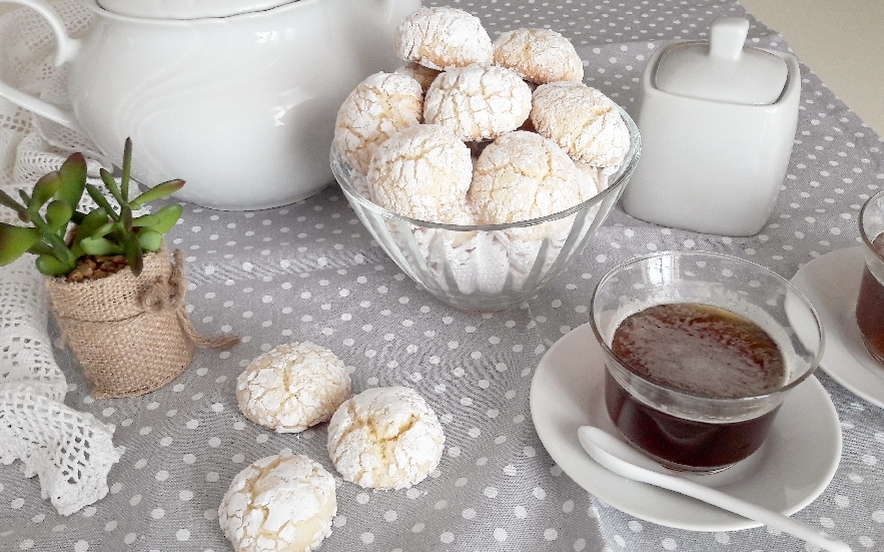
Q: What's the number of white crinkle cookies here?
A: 11